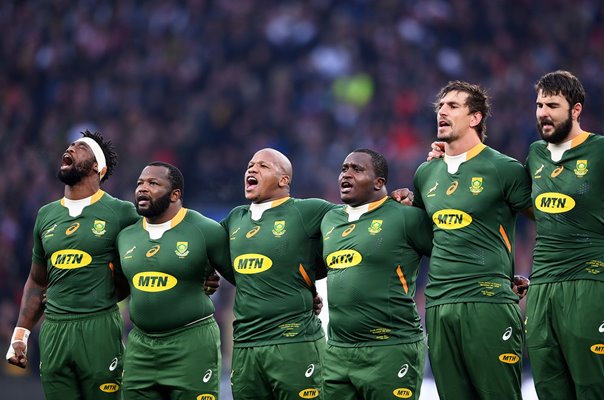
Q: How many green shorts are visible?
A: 6